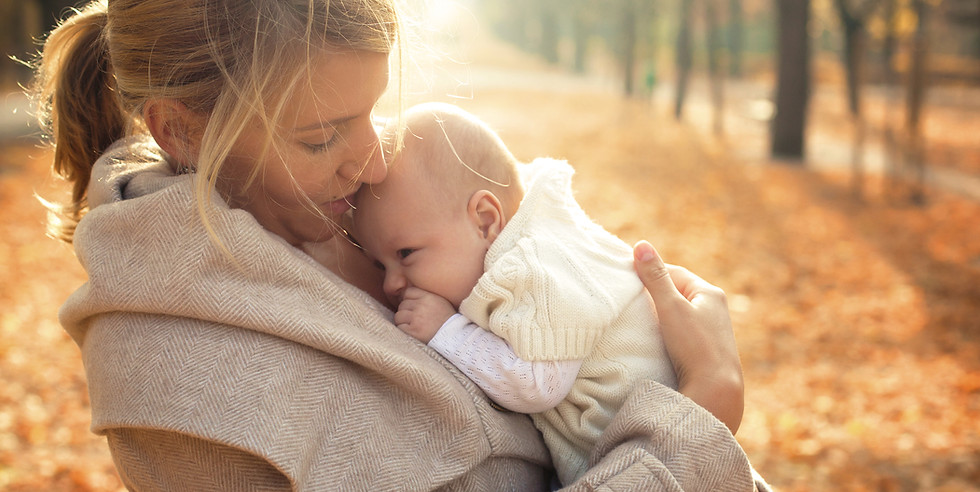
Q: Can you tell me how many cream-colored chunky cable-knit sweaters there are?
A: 1